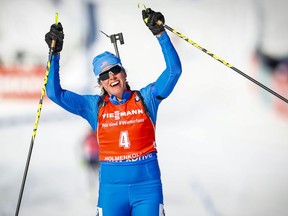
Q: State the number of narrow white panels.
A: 2